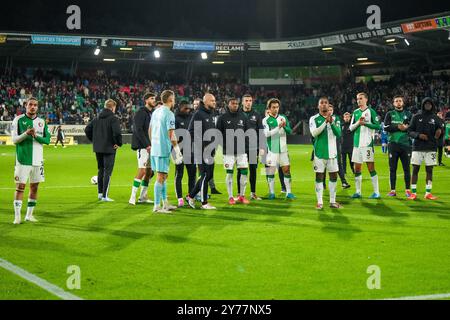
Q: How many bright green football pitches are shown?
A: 1